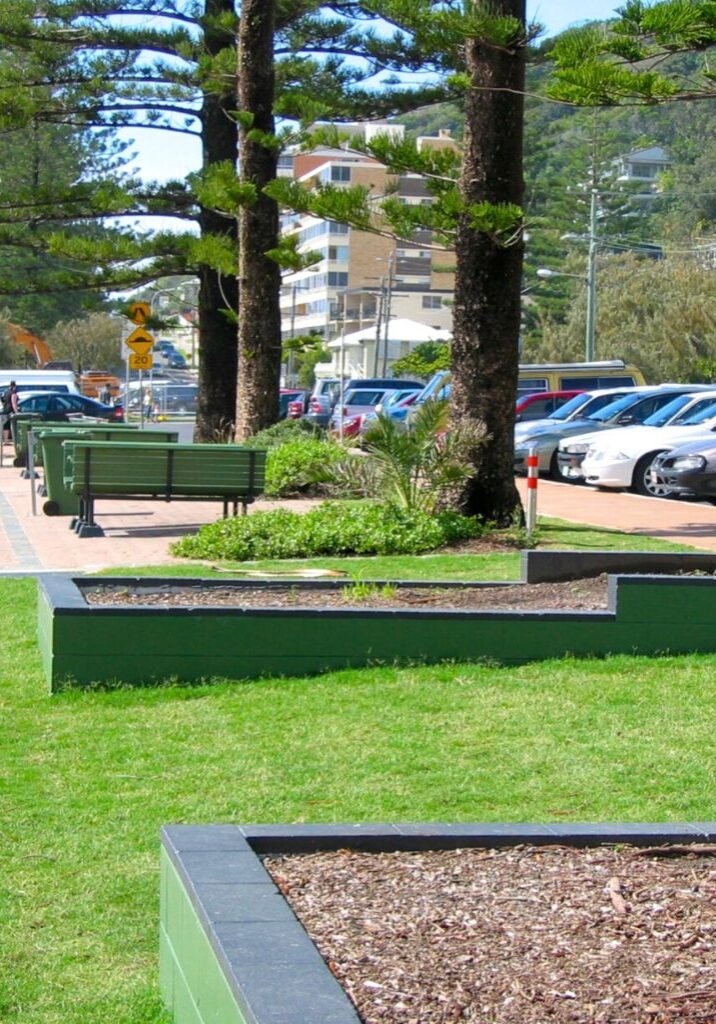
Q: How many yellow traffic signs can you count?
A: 3